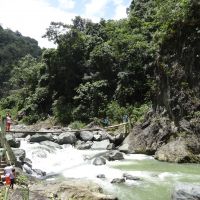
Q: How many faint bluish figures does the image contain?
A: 2